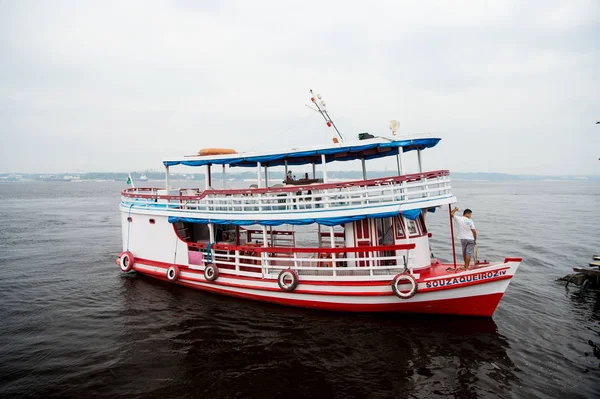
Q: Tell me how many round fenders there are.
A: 5